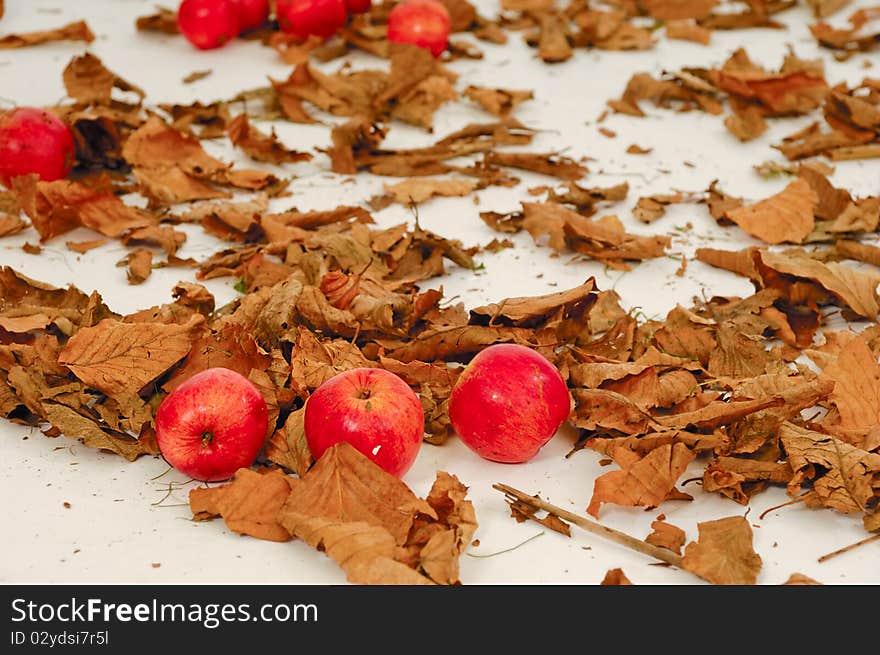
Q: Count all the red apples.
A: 9